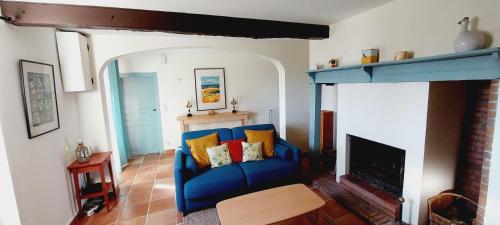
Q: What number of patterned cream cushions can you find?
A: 2